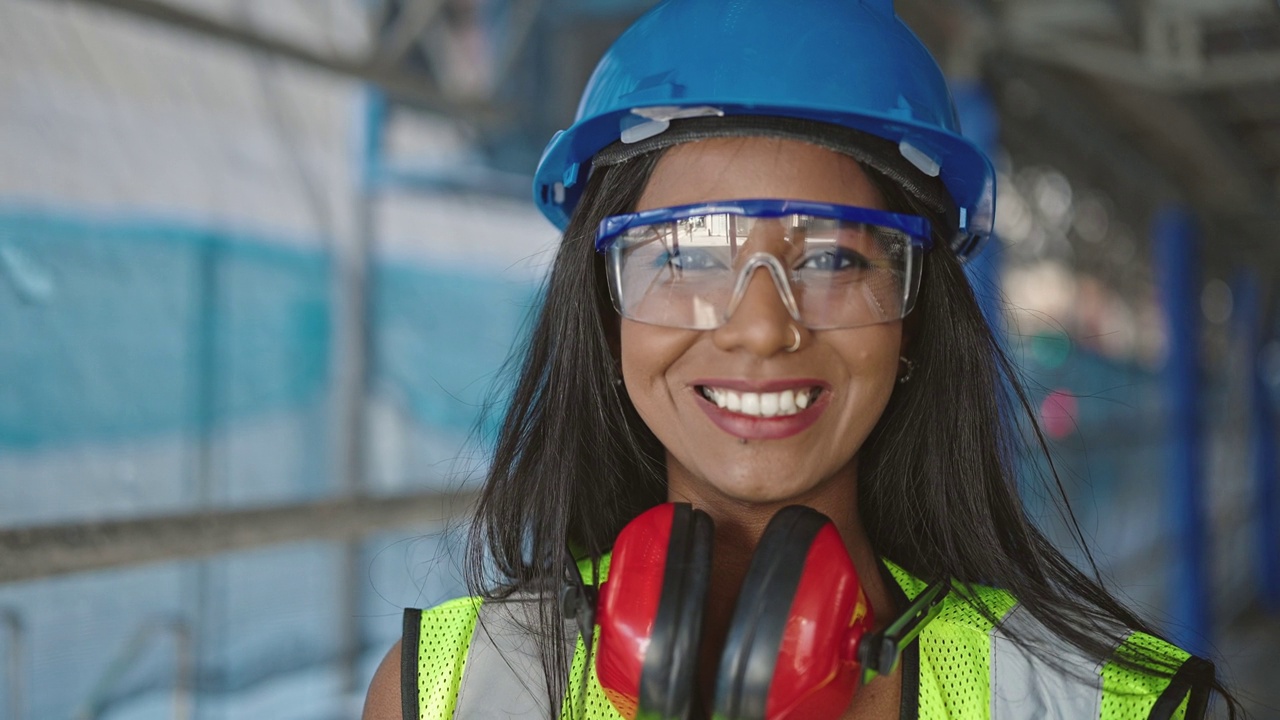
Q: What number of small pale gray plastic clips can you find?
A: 2